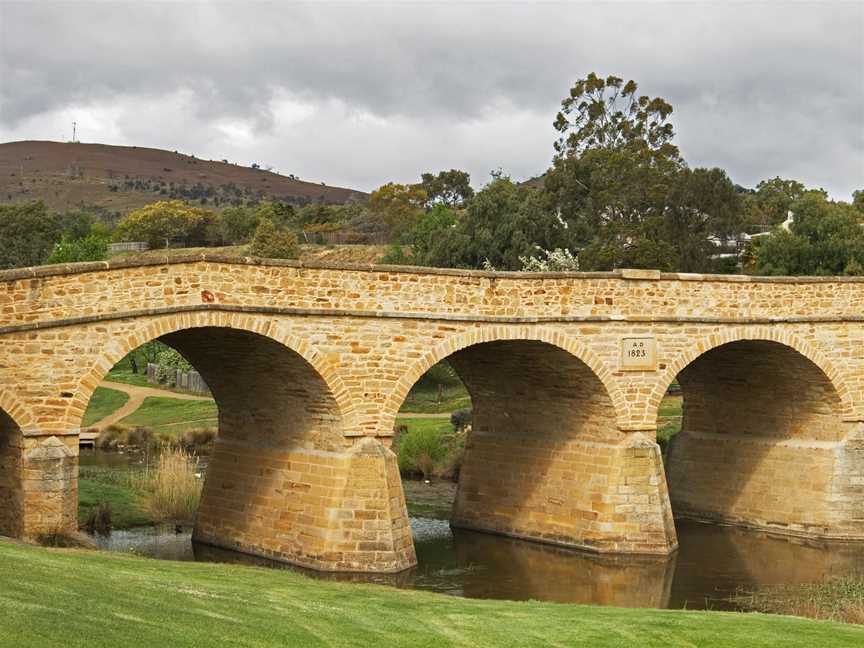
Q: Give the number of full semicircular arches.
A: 3